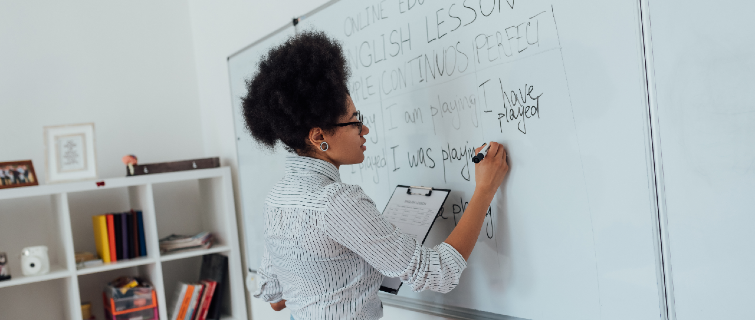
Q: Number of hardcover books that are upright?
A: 7